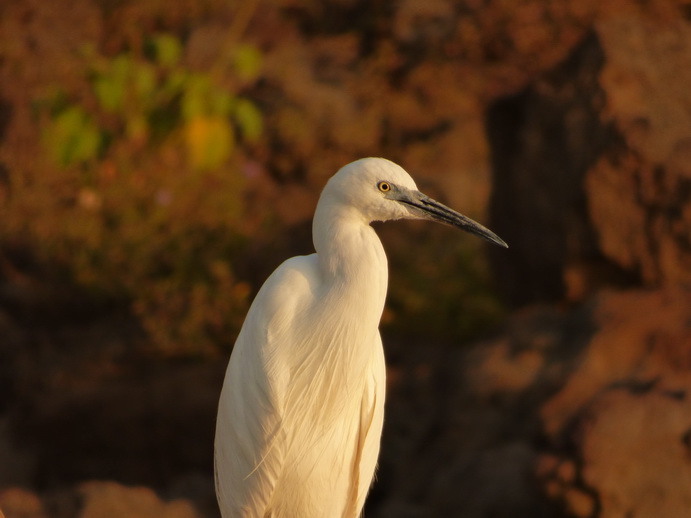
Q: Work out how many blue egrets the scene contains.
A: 0